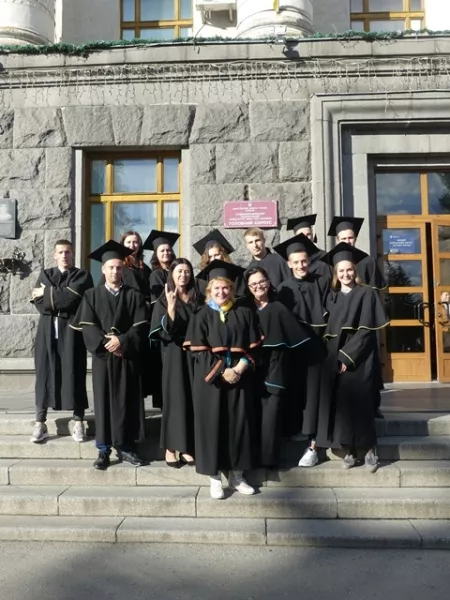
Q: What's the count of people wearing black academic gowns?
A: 13